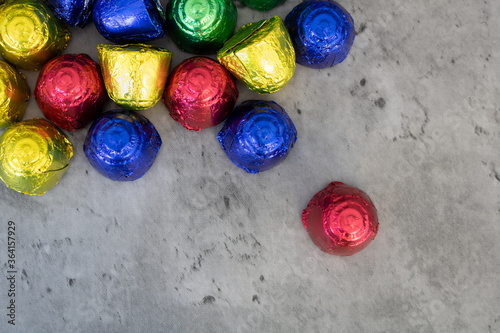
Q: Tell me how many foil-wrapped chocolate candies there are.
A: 15